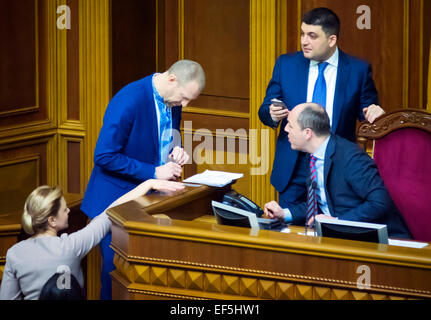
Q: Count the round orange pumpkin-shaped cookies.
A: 0